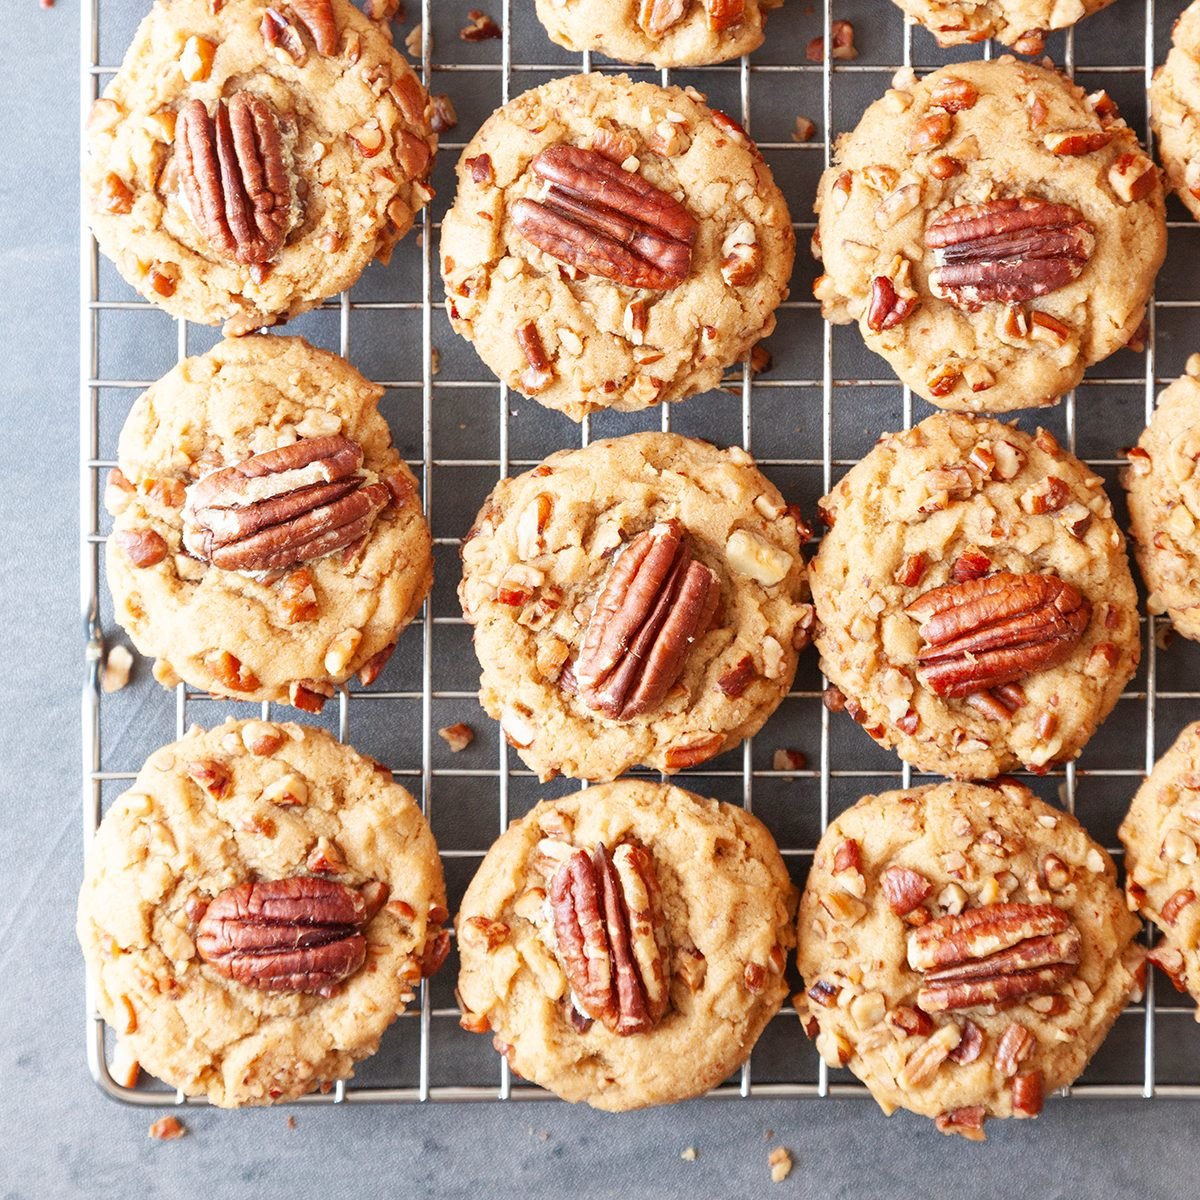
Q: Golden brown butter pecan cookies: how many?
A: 14